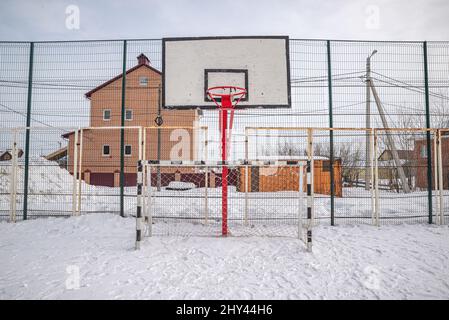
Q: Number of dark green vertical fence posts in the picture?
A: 4